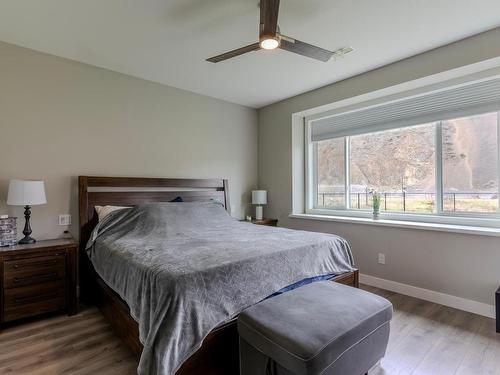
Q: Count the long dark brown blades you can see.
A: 3